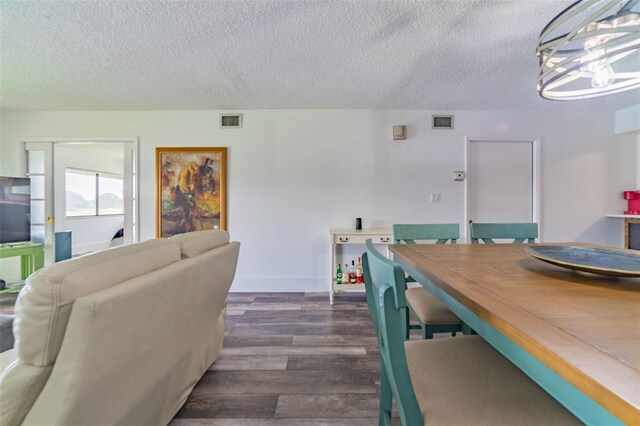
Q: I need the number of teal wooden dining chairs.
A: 3